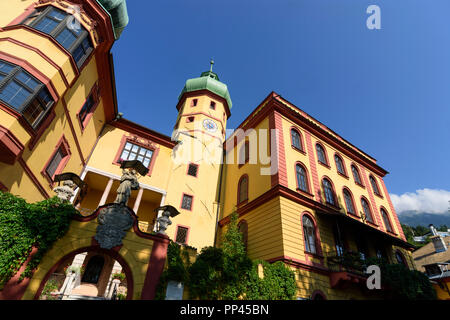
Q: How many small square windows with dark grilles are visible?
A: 3